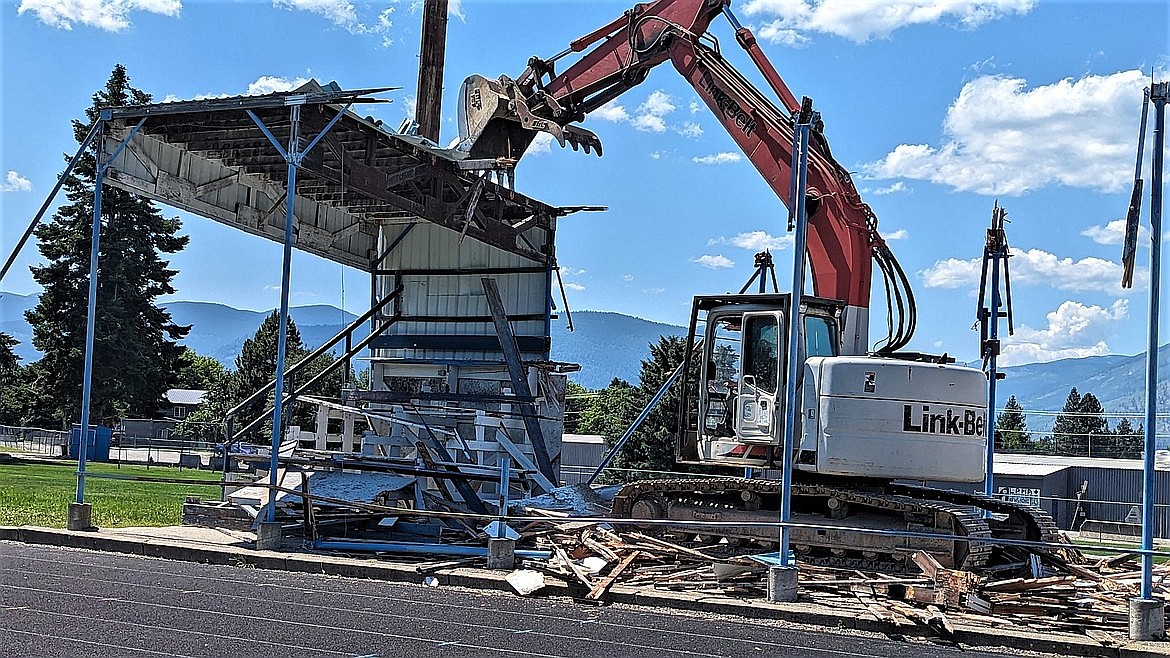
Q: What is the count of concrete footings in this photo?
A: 5